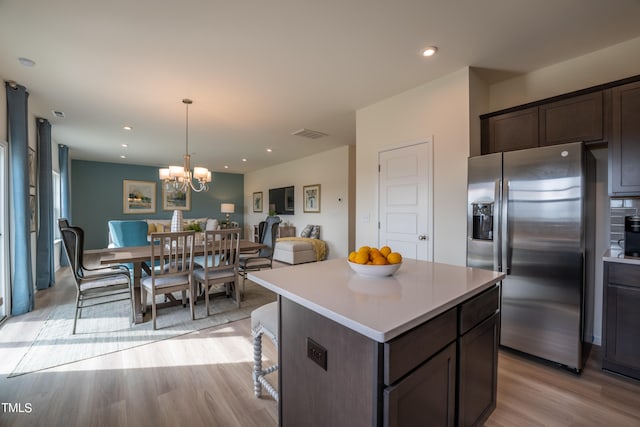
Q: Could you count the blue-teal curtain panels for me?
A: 3